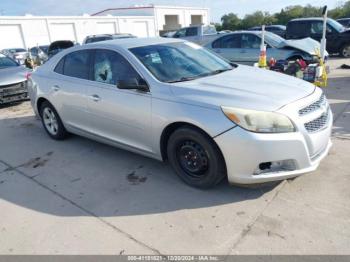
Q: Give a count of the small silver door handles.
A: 2